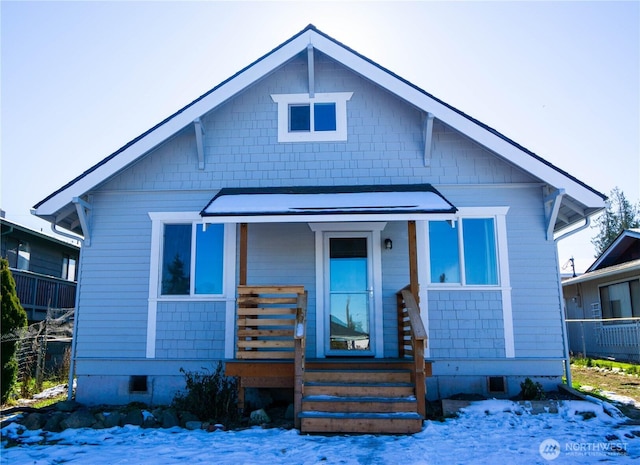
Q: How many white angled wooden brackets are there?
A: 5